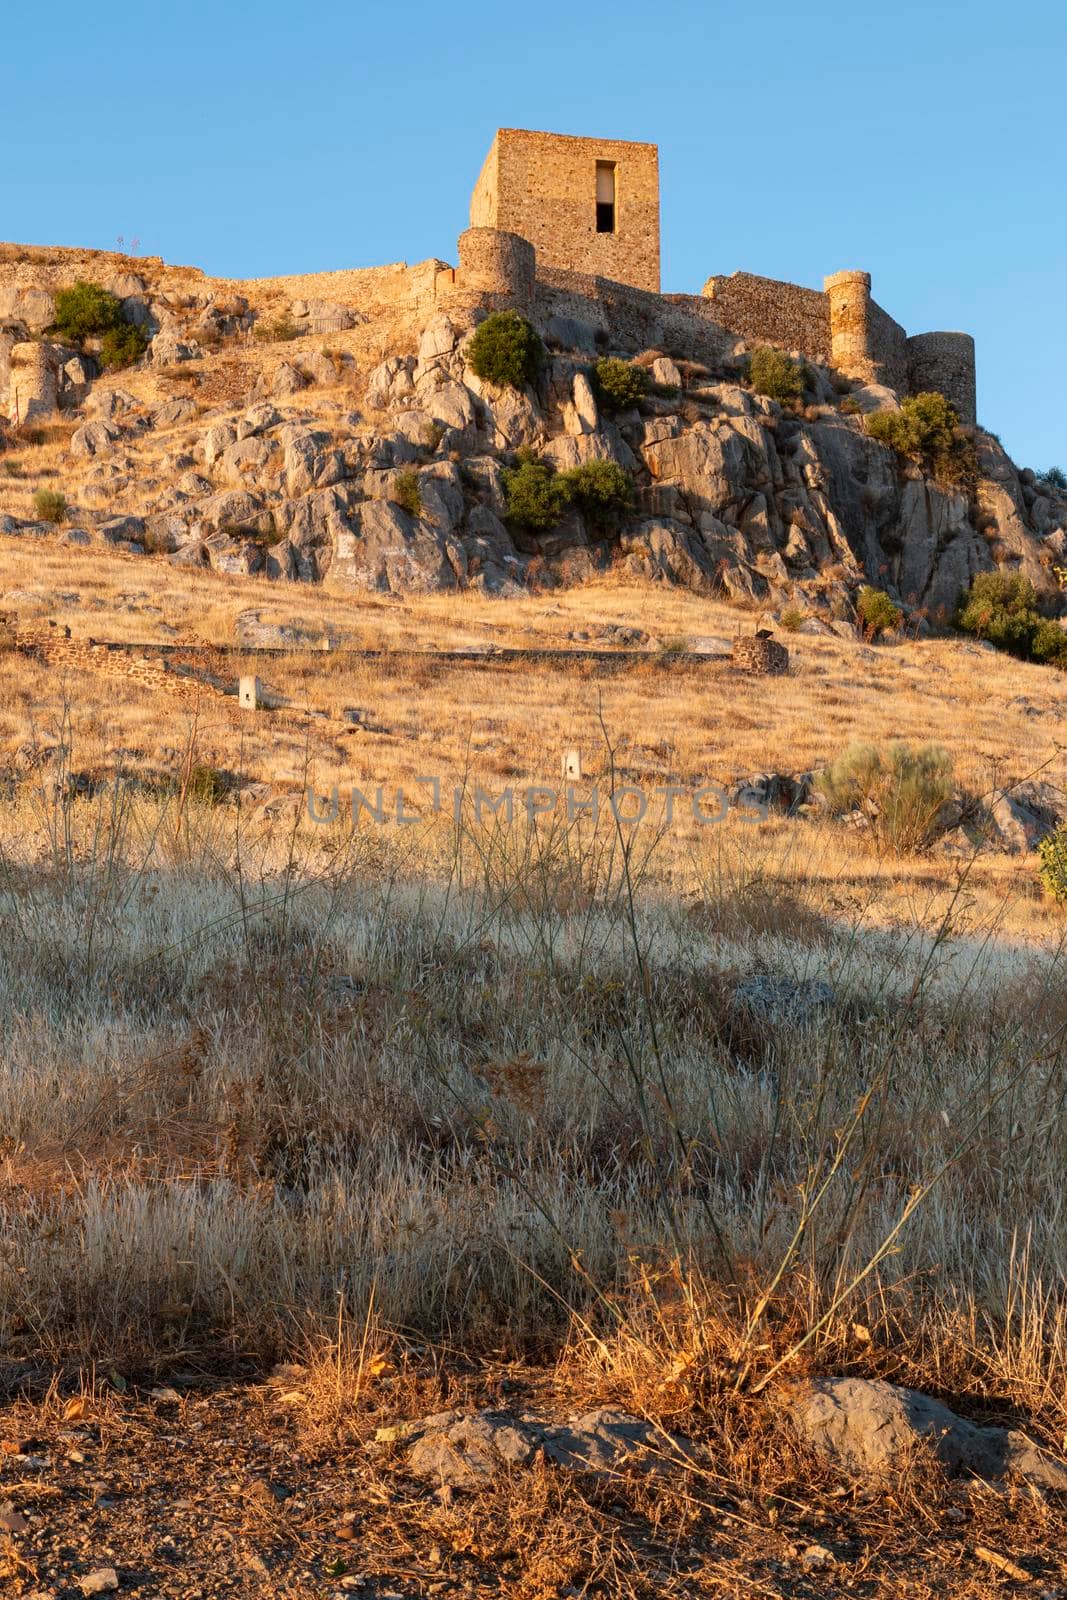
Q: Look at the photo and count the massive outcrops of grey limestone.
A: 1